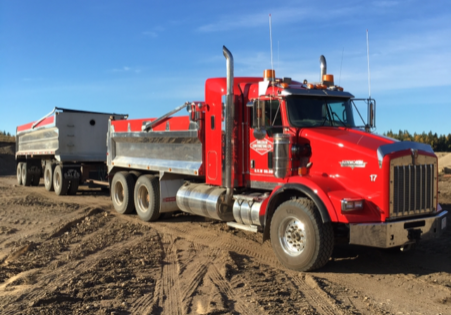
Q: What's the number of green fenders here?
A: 0